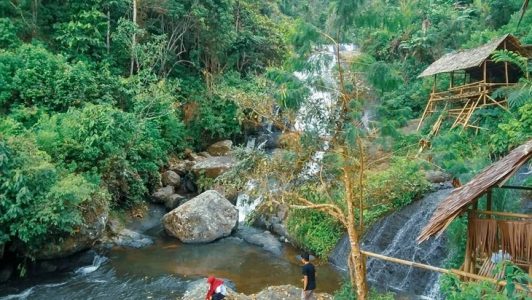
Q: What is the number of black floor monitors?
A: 0